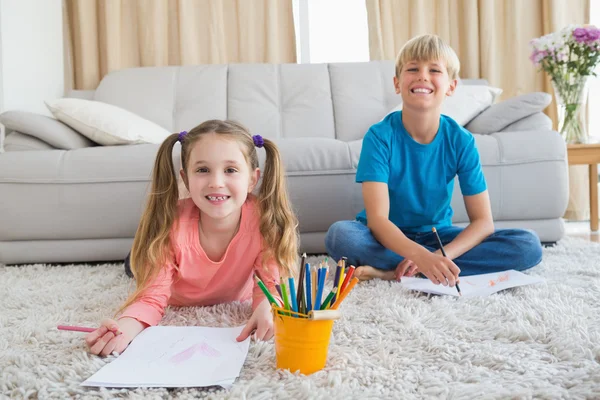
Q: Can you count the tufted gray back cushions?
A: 3